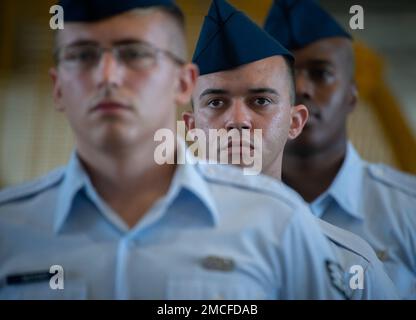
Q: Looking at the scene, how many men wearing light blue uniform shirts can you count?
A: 3